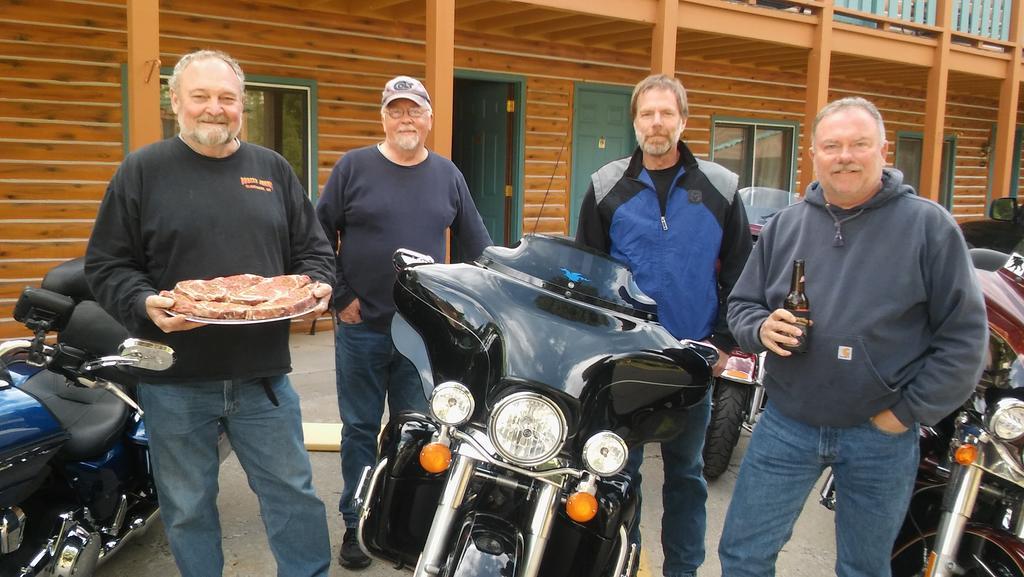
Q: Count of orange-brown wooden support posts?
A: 6